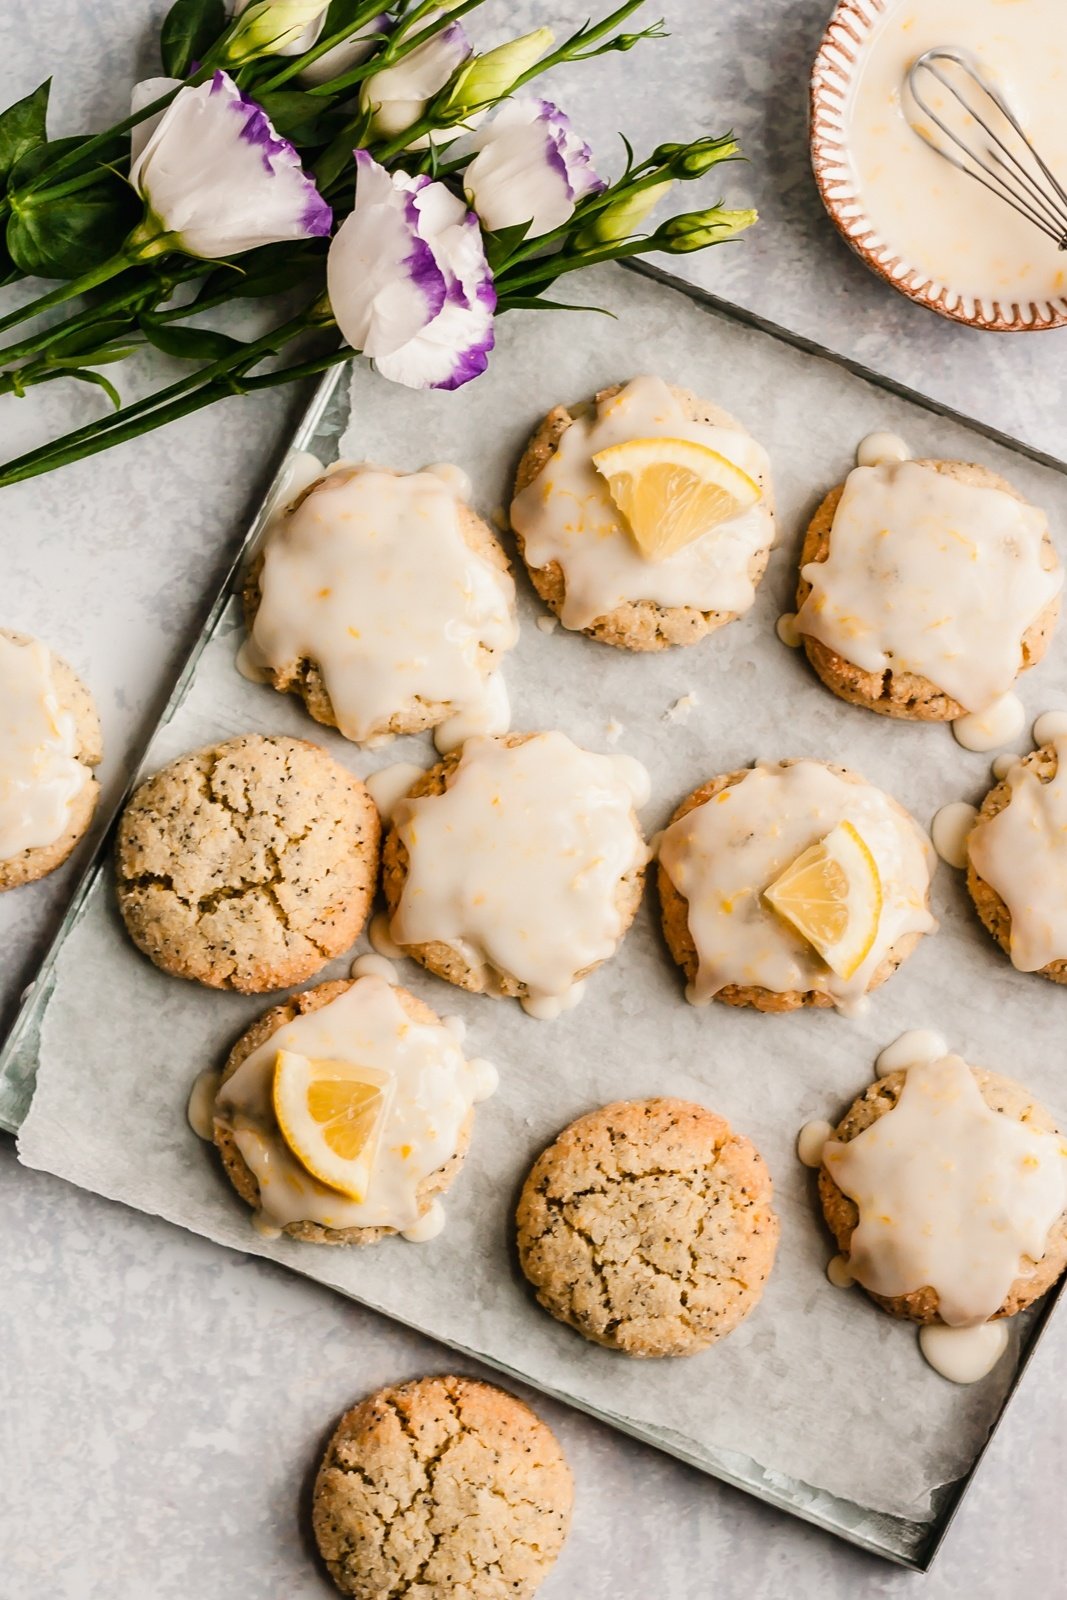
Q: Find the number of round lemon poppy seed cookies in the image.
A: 12